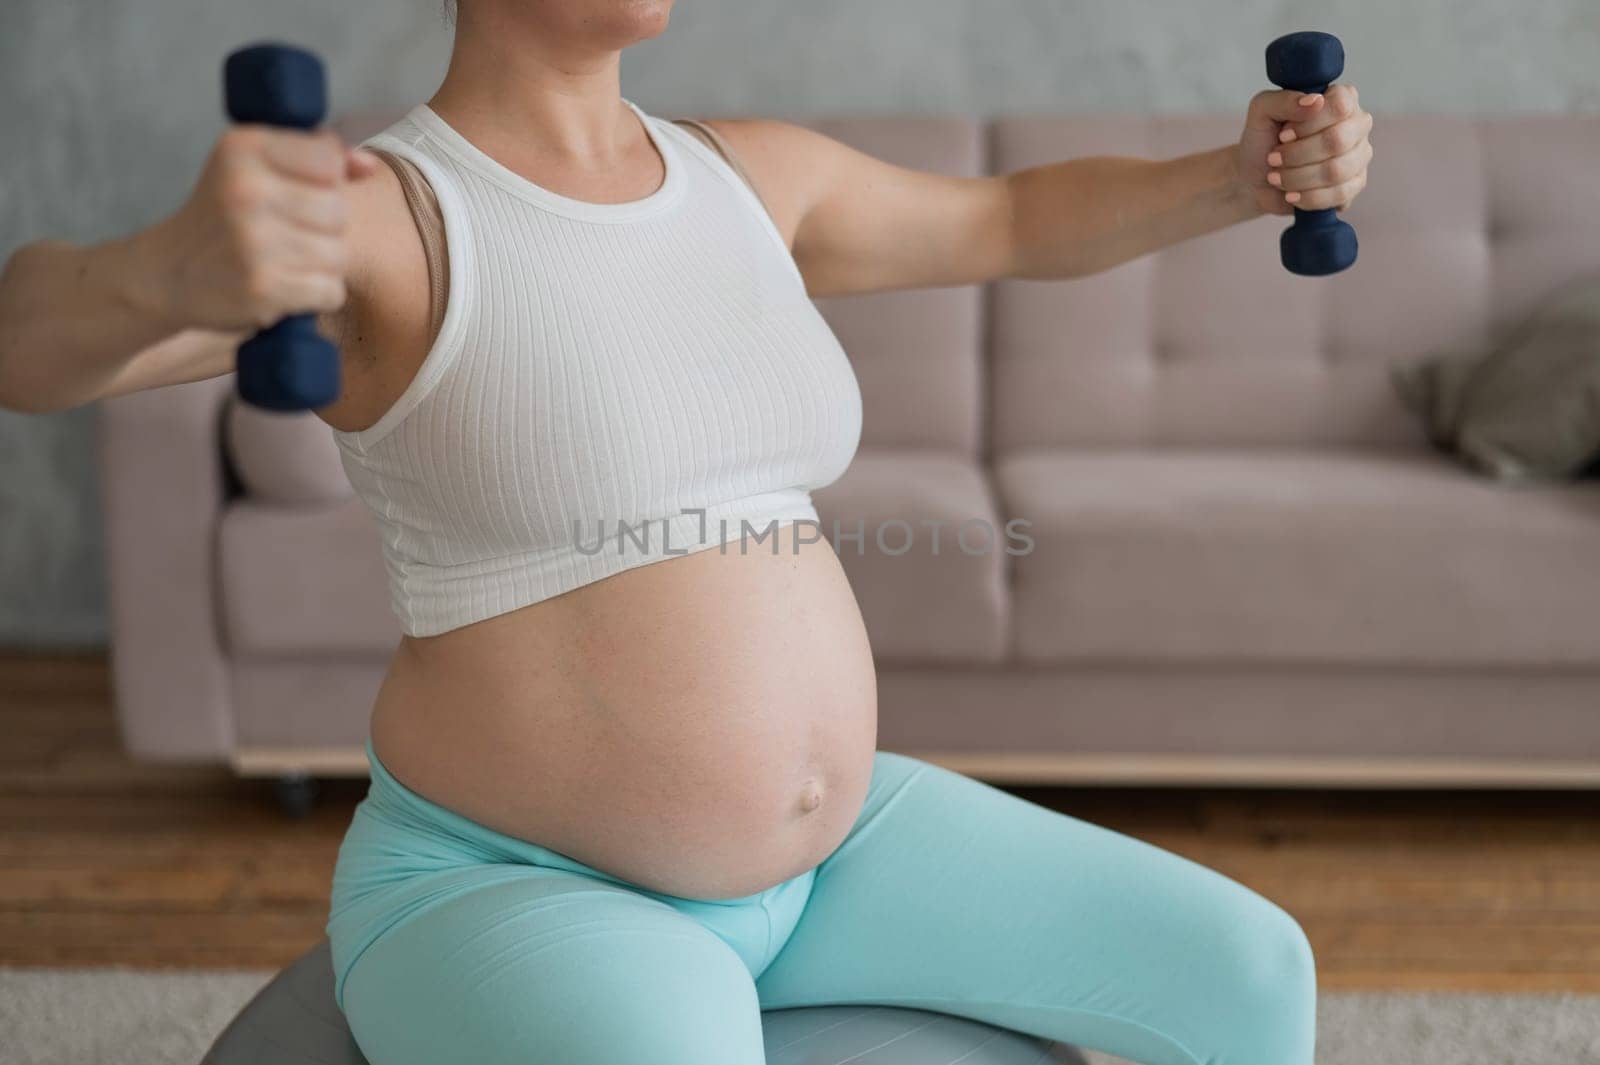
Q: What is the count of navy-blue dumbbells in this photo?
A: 2